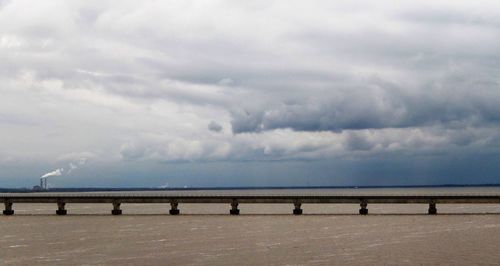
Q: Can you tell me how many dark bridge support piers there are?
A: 8